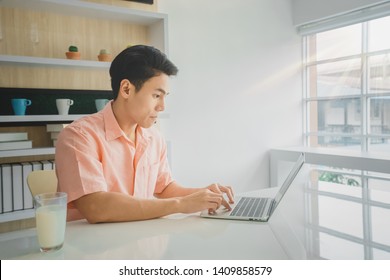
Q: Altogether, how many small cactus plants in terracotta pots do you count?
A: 2